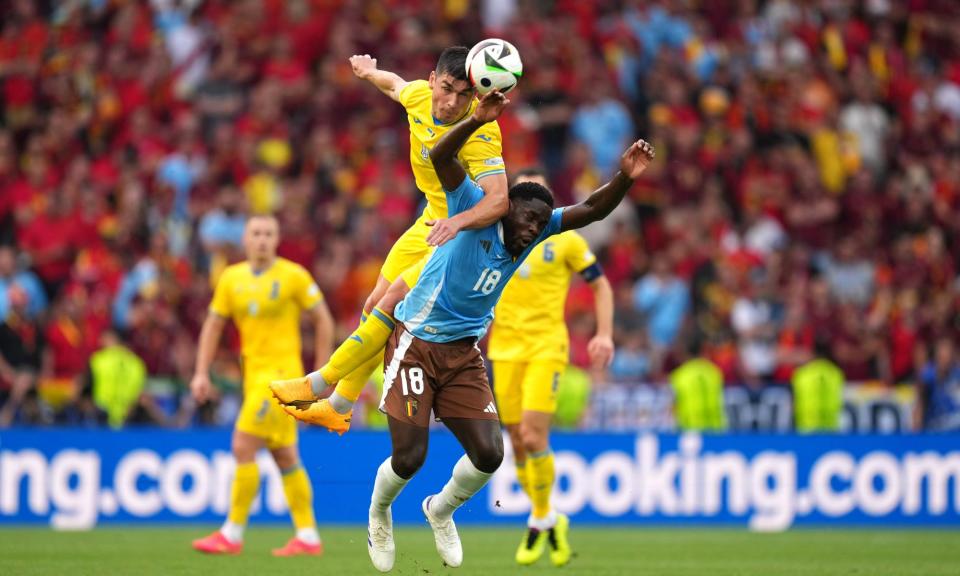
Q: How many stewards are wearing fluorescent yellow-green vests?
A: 5